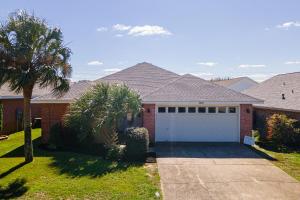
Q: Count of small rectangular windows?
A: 8